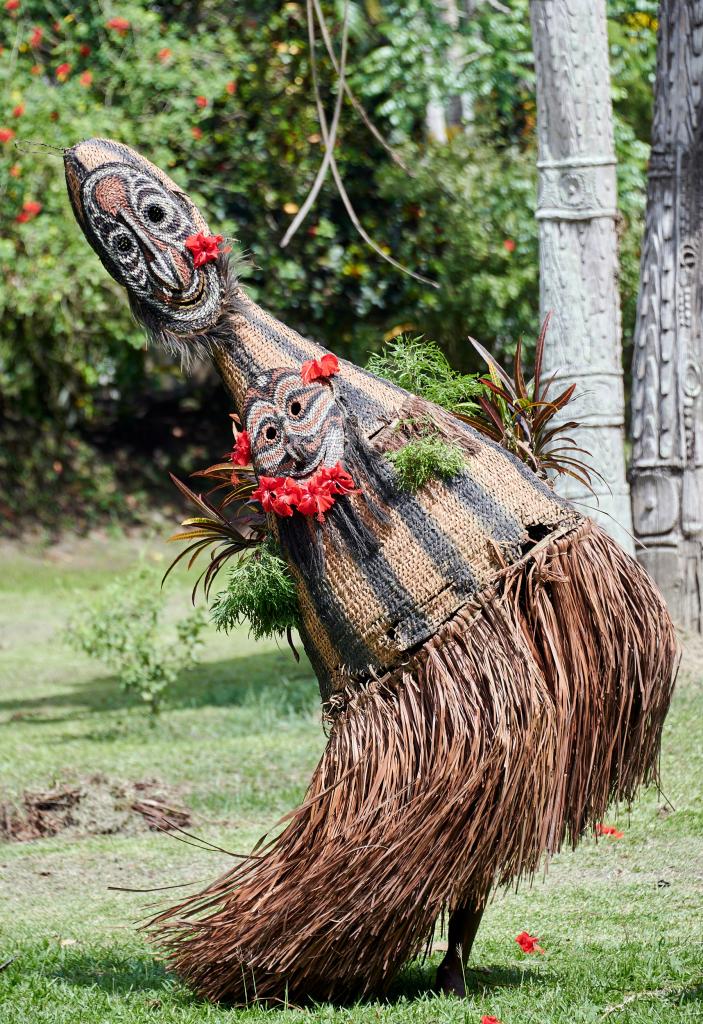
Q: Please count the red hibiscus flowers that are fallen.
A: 3